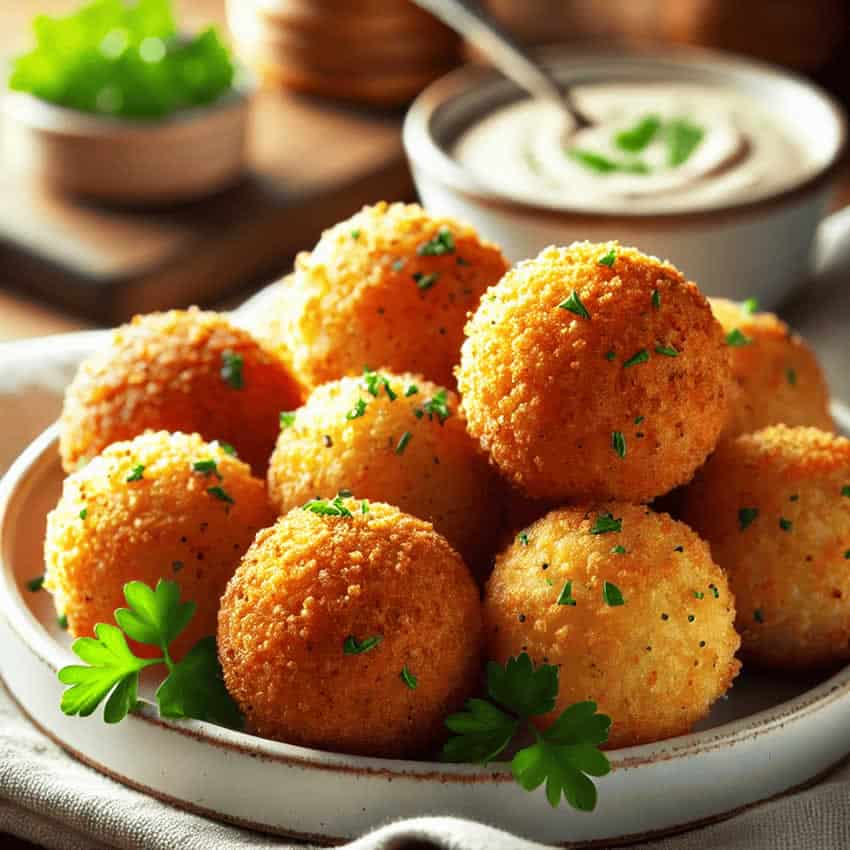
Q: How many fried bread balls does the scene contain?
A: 9